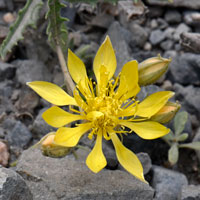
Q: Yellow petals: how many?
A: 10